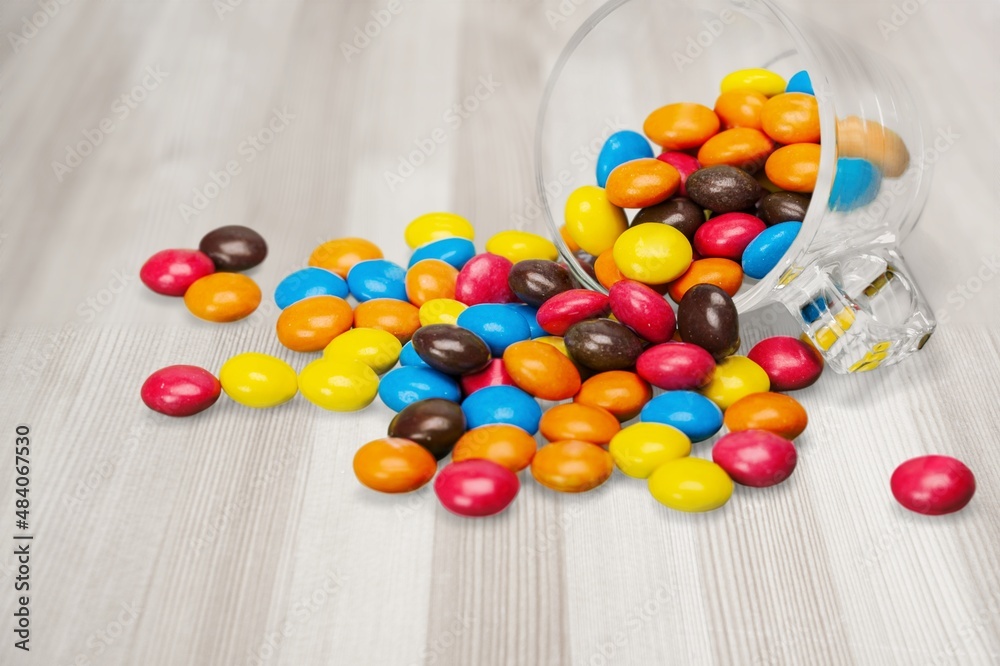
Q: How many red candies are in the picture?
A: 13